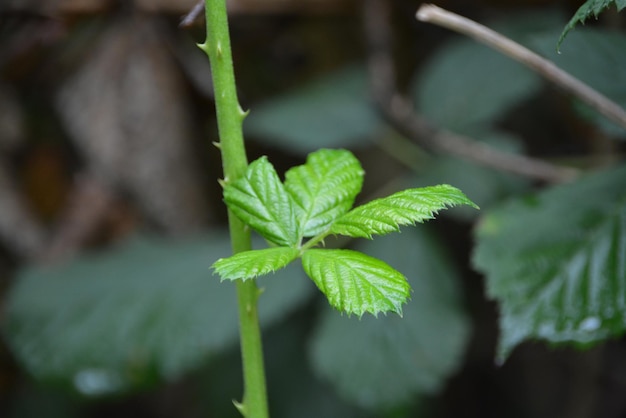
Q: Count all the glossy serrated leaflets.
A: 5